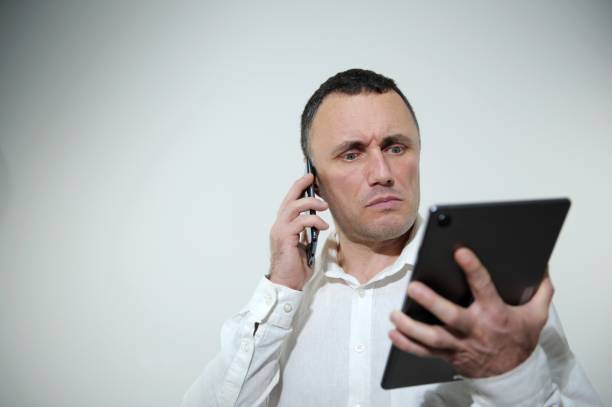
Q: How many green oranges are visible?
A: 0